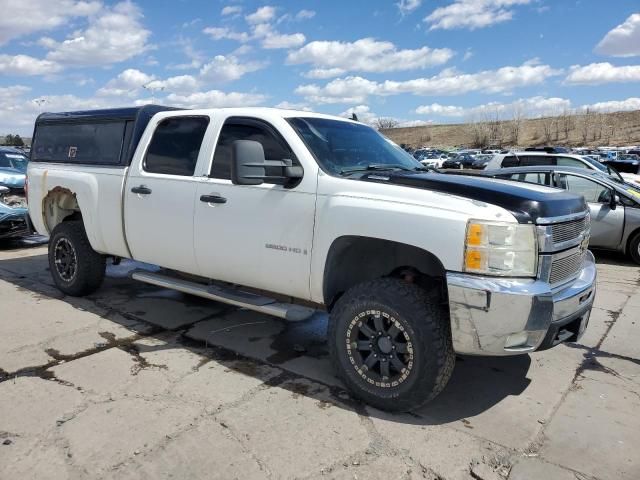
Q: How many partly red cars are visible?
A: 0